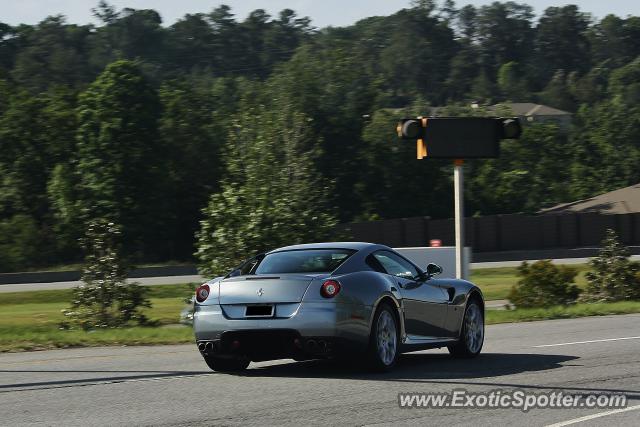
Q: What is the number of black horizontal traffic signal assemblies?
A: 1